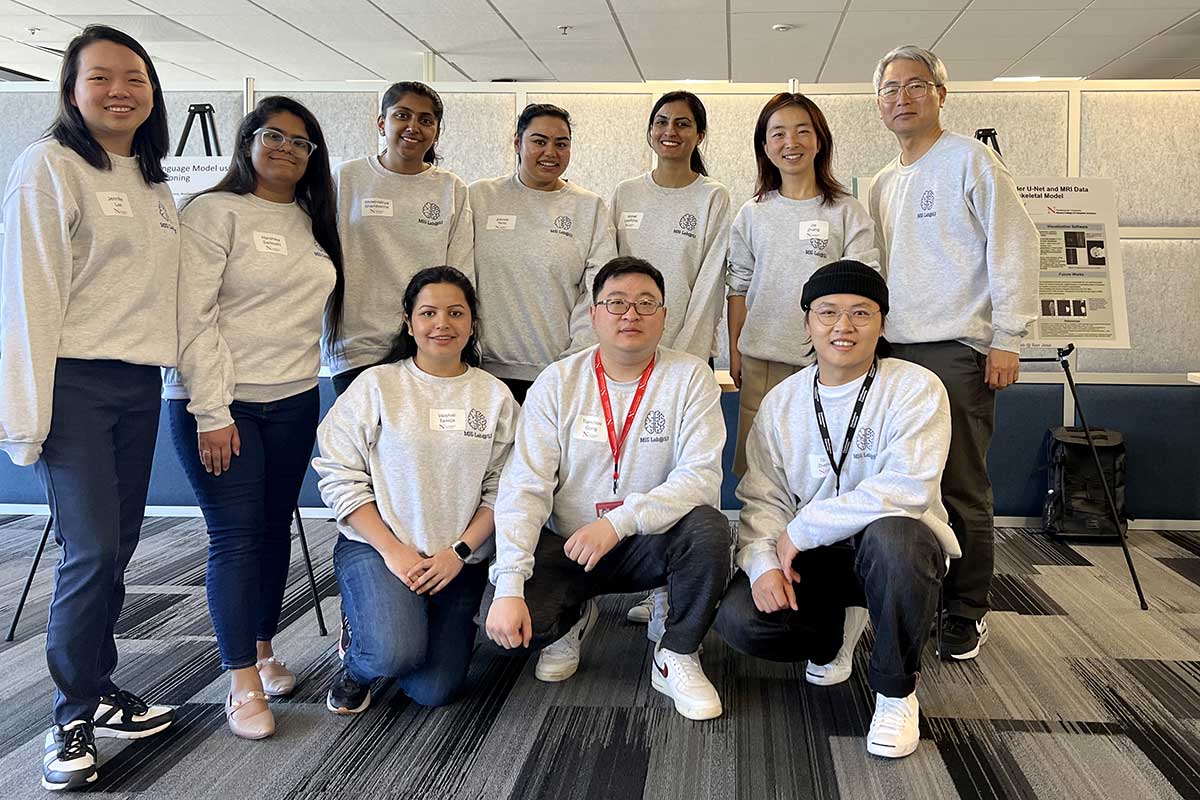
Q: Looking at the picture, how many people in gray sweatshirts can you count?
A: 10